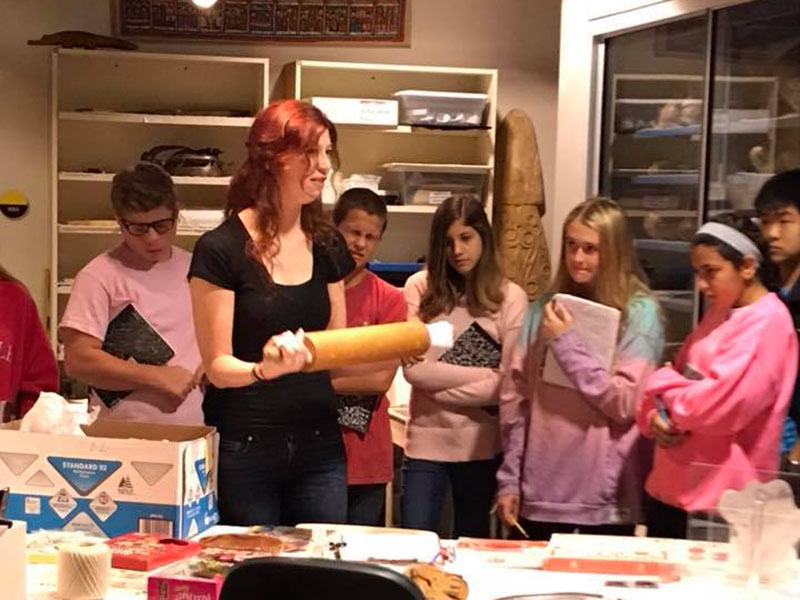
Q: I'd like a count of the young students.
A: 7